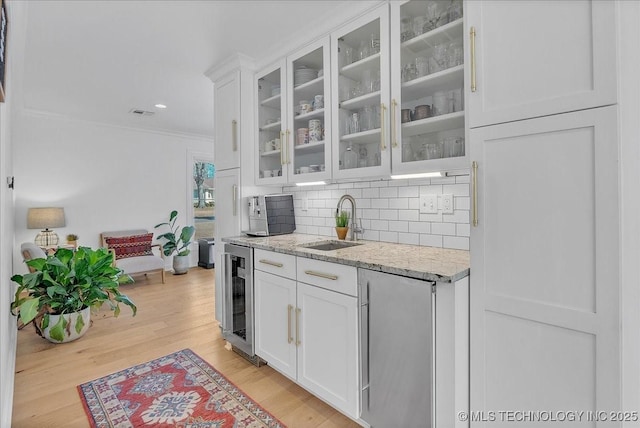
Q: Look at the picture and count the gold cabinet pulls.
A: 12